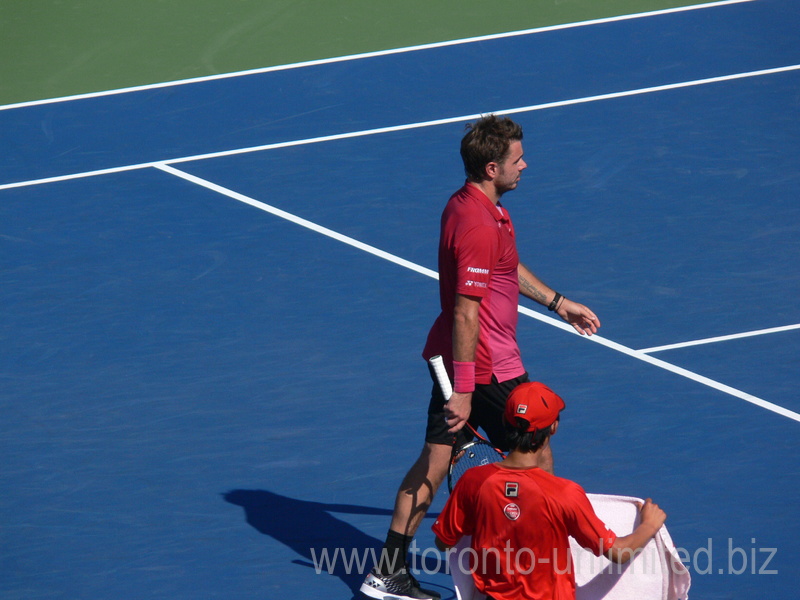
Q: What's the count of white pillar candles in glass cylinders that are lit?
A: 0